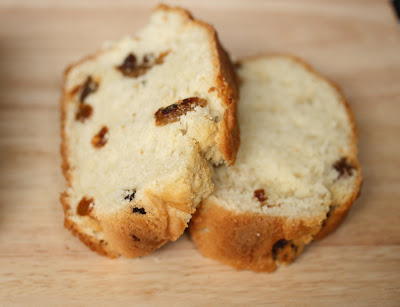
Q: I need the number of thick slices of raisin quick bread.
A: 2